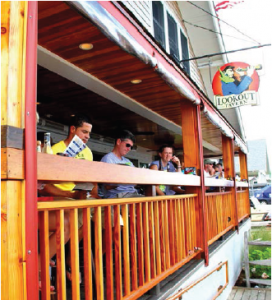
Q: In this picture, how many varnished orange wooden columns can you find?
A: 4